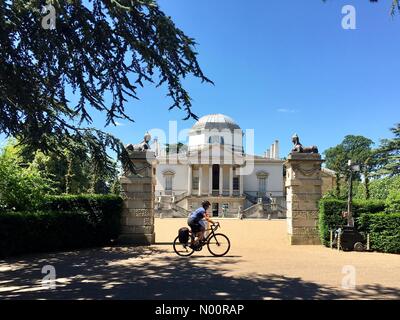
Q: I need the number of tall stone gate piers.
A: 2